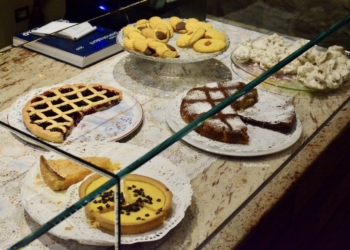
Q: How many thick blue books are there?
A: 1